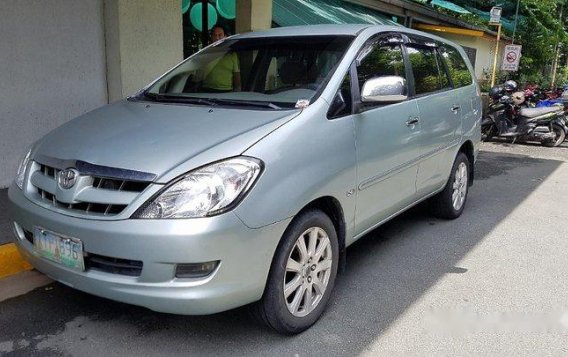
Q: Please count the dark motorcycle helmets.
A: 2